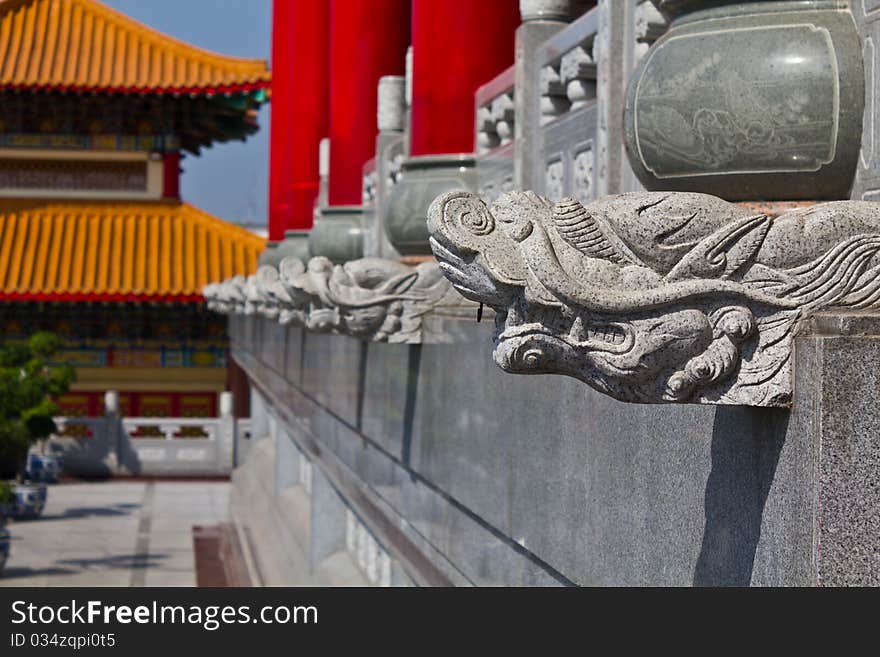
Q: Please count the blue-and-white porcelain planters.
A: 3